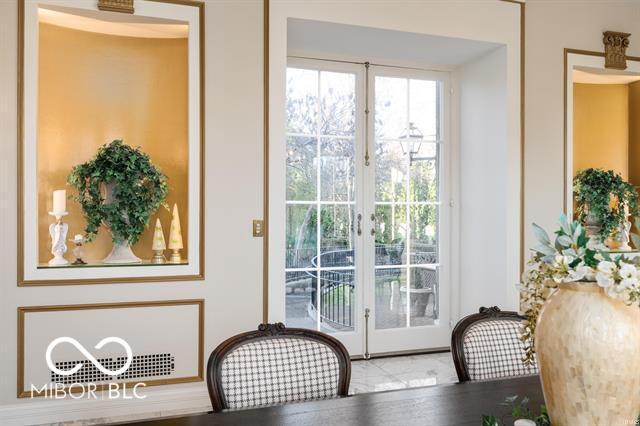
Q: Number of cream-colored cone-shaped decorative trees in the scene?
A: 2